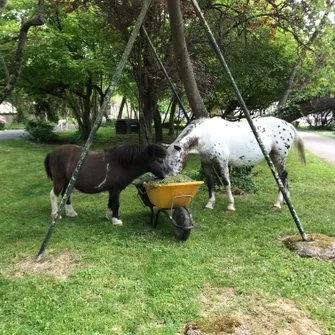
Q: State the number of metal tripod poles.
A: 3